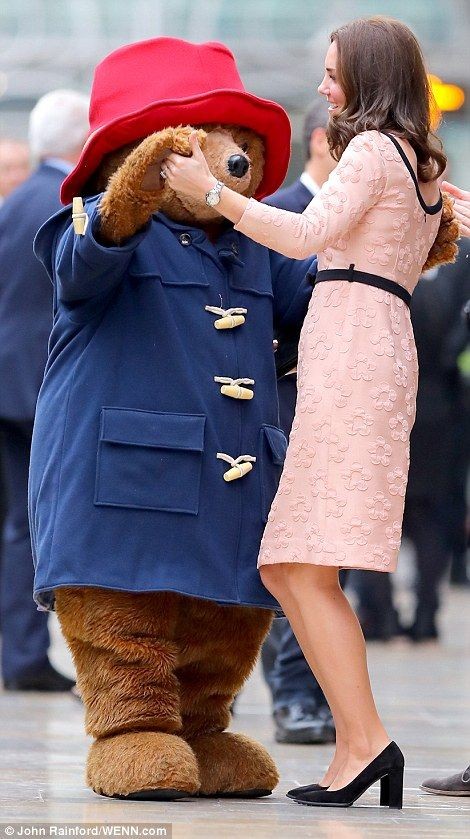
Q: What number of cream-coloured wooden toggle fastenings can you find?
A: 4